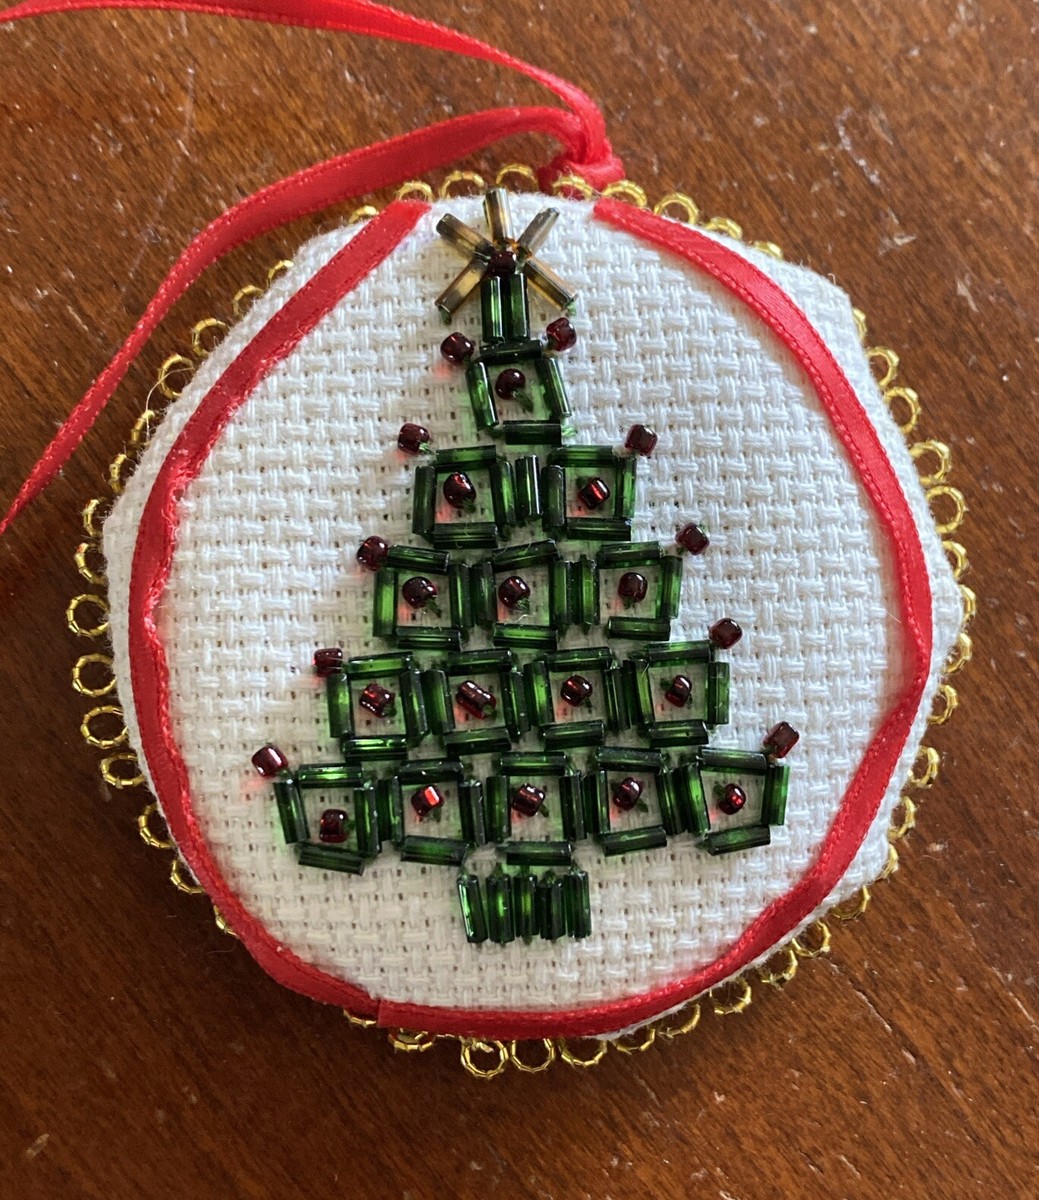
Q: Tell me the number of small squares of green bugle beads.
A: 15